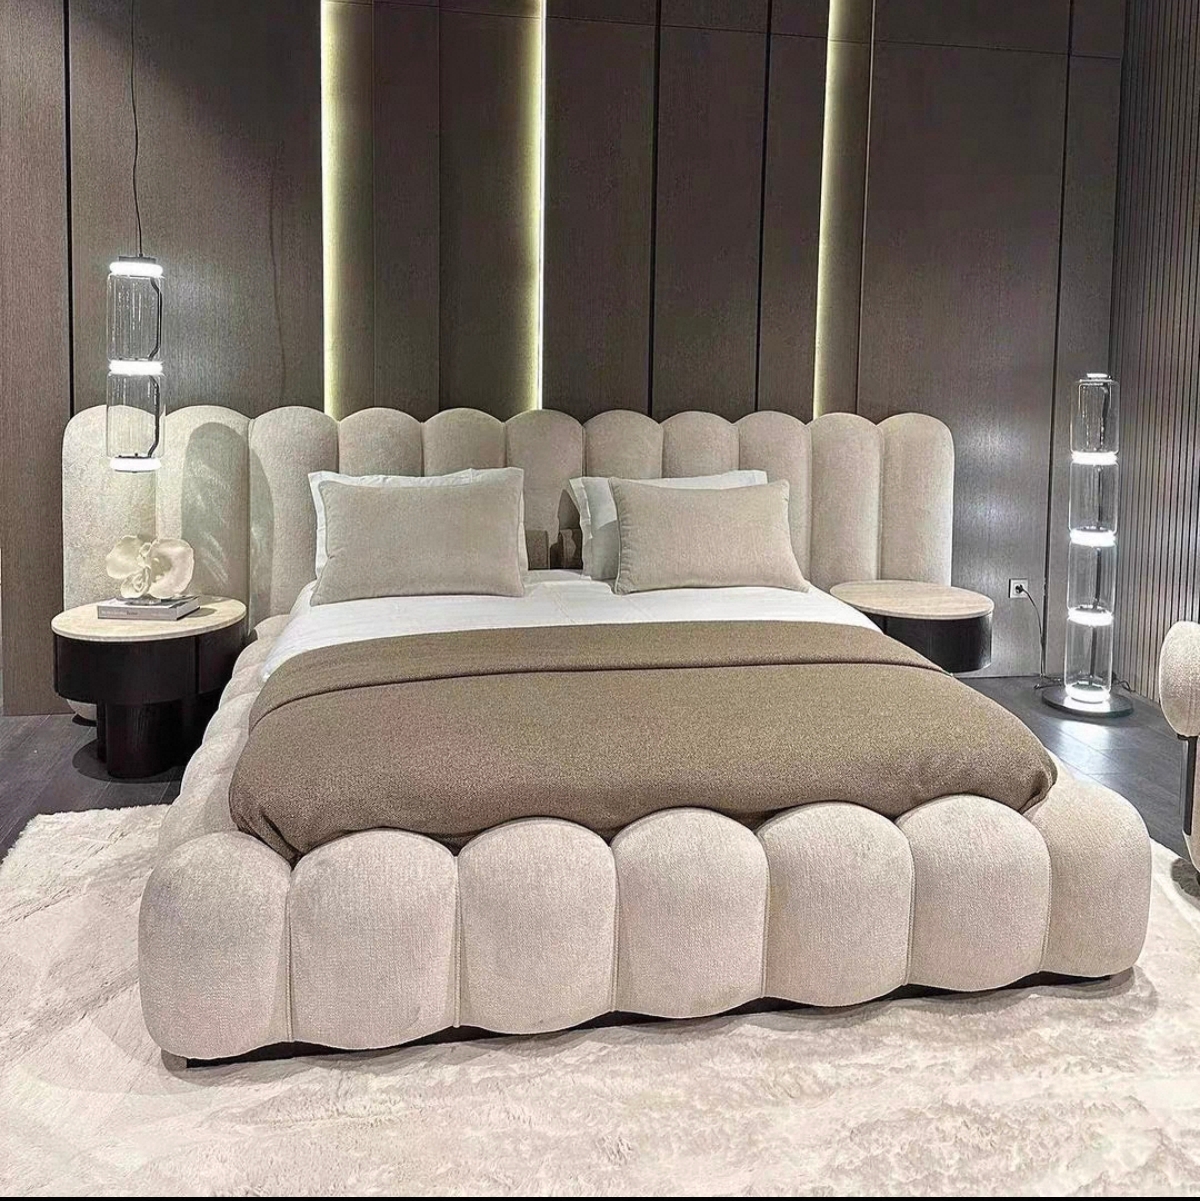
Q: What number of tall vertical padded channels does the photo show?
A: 11